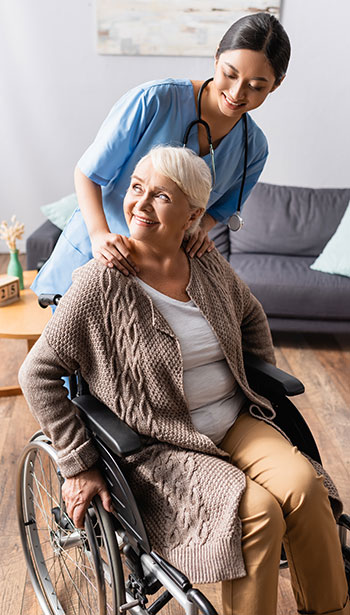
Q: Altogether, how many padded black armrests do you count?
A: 2